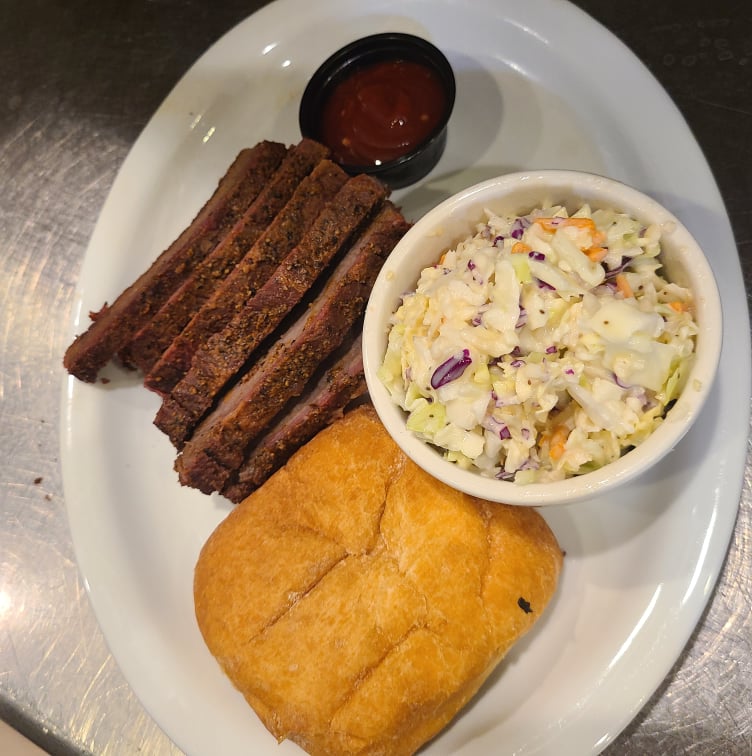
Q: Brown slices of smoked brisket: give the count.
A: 6